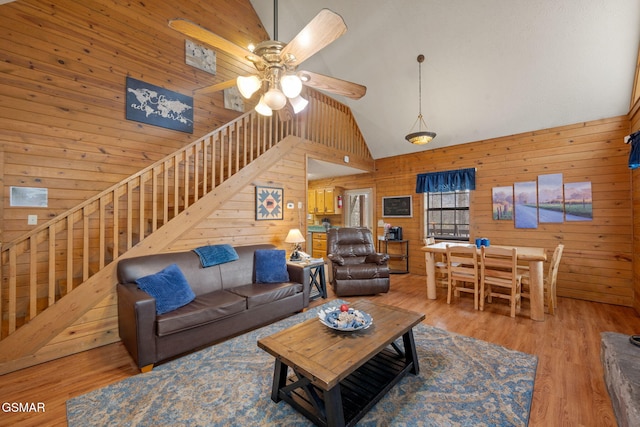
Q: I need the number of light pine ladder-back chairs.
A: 4